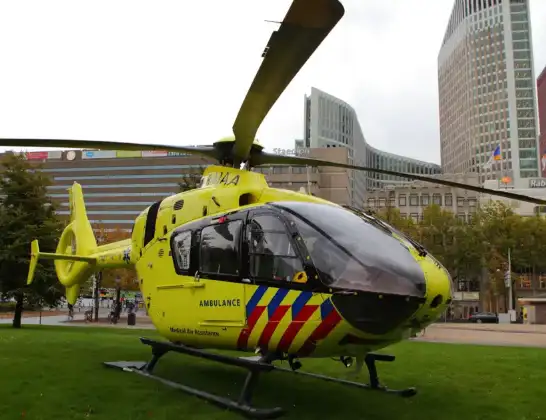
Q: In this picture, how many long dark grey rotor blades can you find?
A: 3